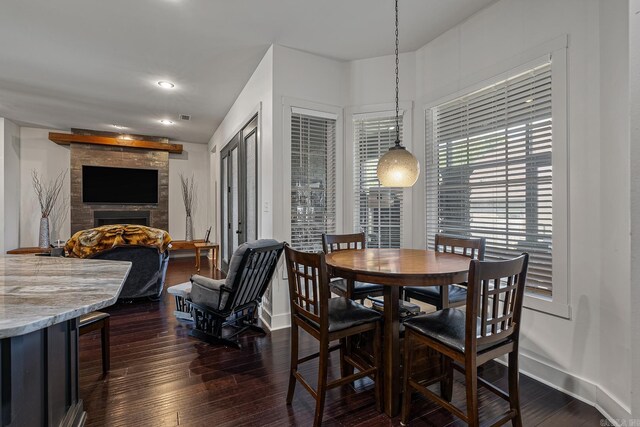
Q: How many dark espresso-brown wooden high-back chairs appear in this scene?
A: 4